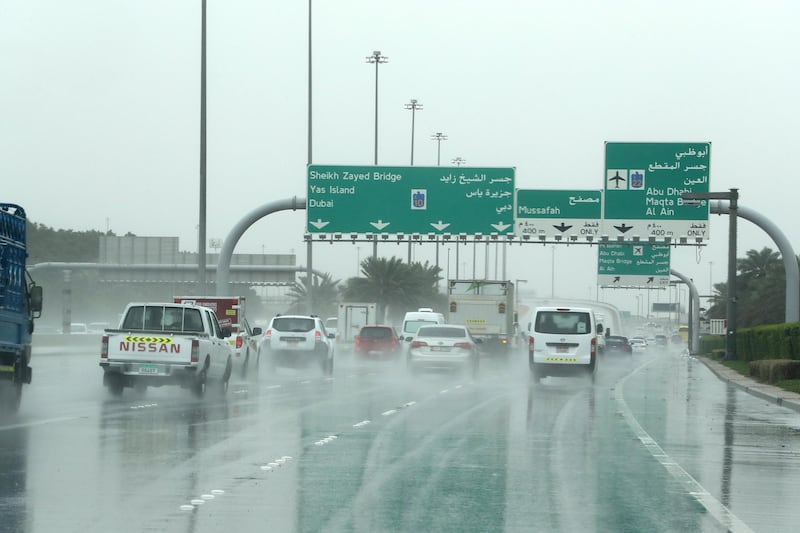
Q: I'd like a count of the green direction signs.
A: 4